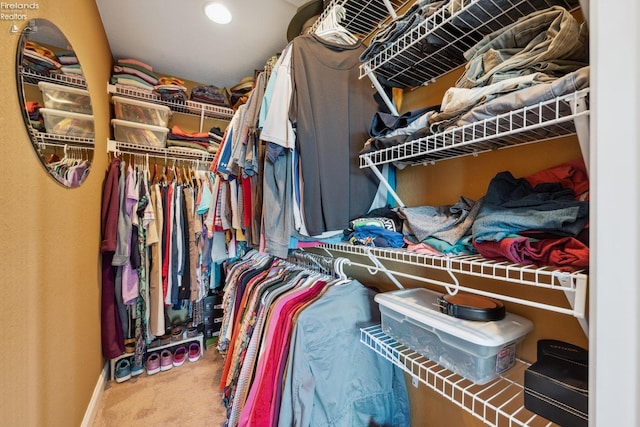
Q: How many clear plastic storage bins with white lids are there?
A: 3